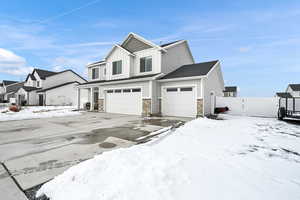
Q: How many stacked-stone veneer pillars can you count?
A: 3